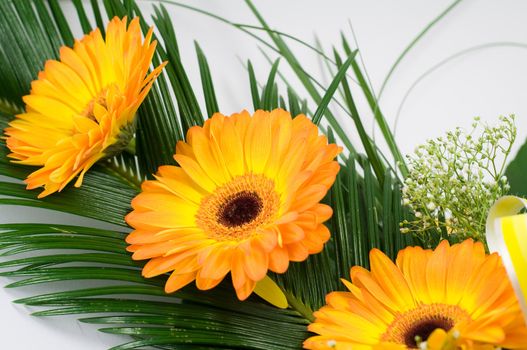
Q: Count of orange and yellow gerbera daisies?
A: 3